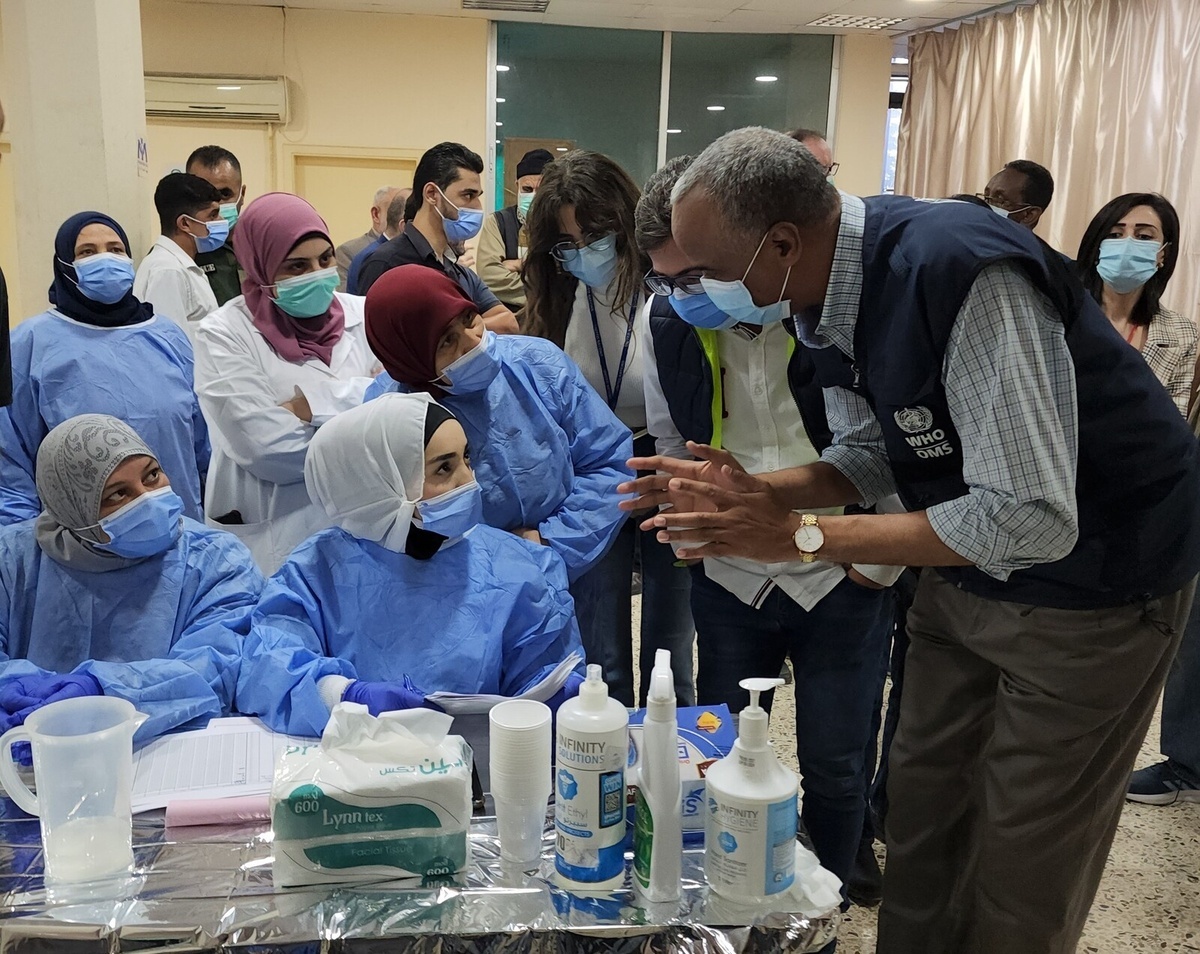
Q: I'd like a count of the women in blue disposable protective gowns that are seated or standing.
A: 4